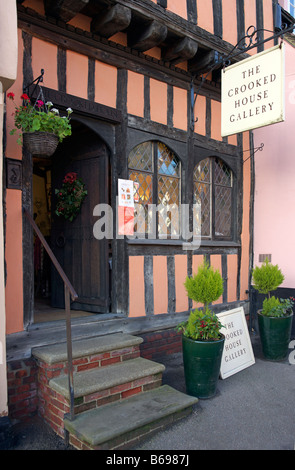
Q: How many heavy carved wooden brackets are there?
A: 5